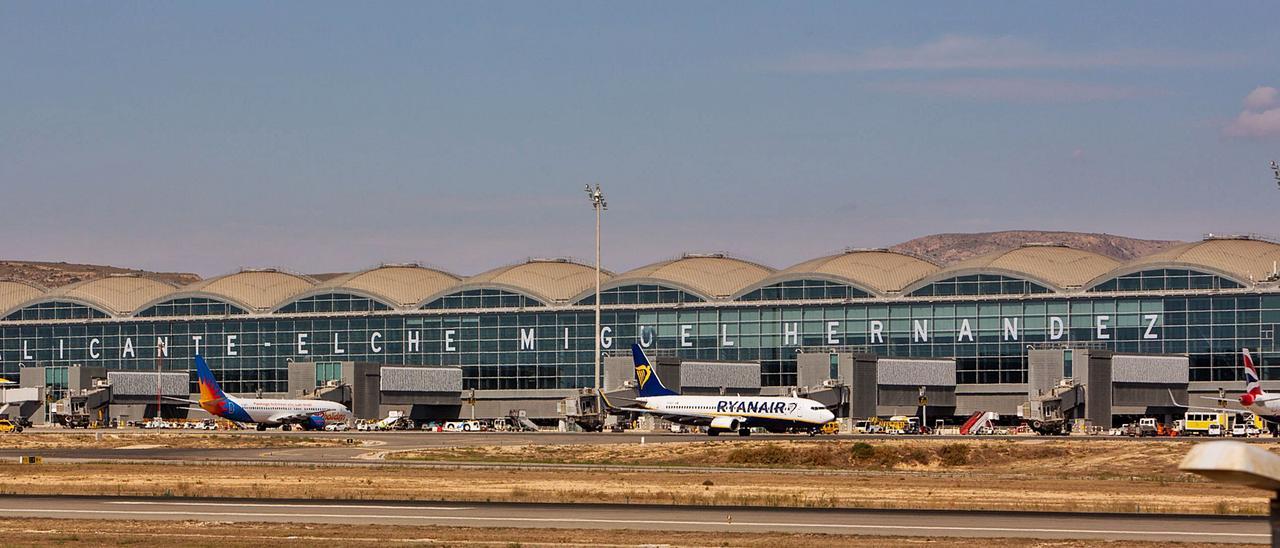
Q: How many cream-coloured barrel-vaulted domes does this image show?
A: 9